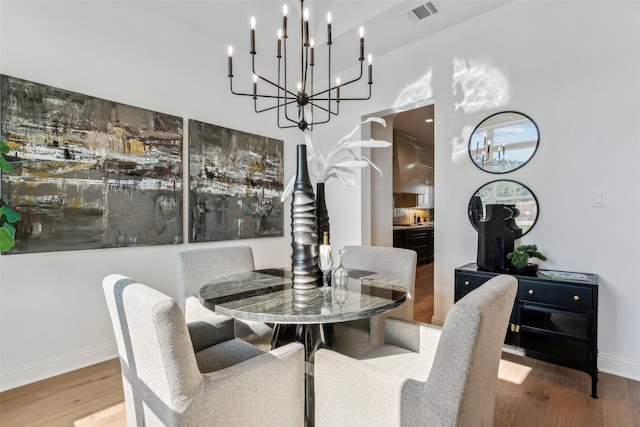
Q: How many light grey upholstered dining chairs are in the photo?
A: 4